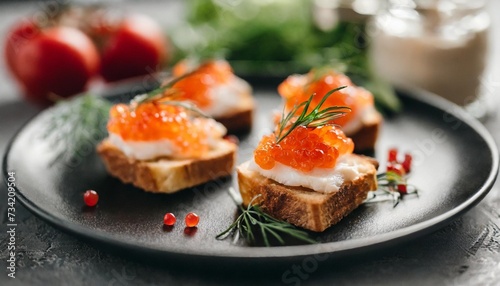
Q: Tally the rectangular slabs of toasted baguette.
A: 4